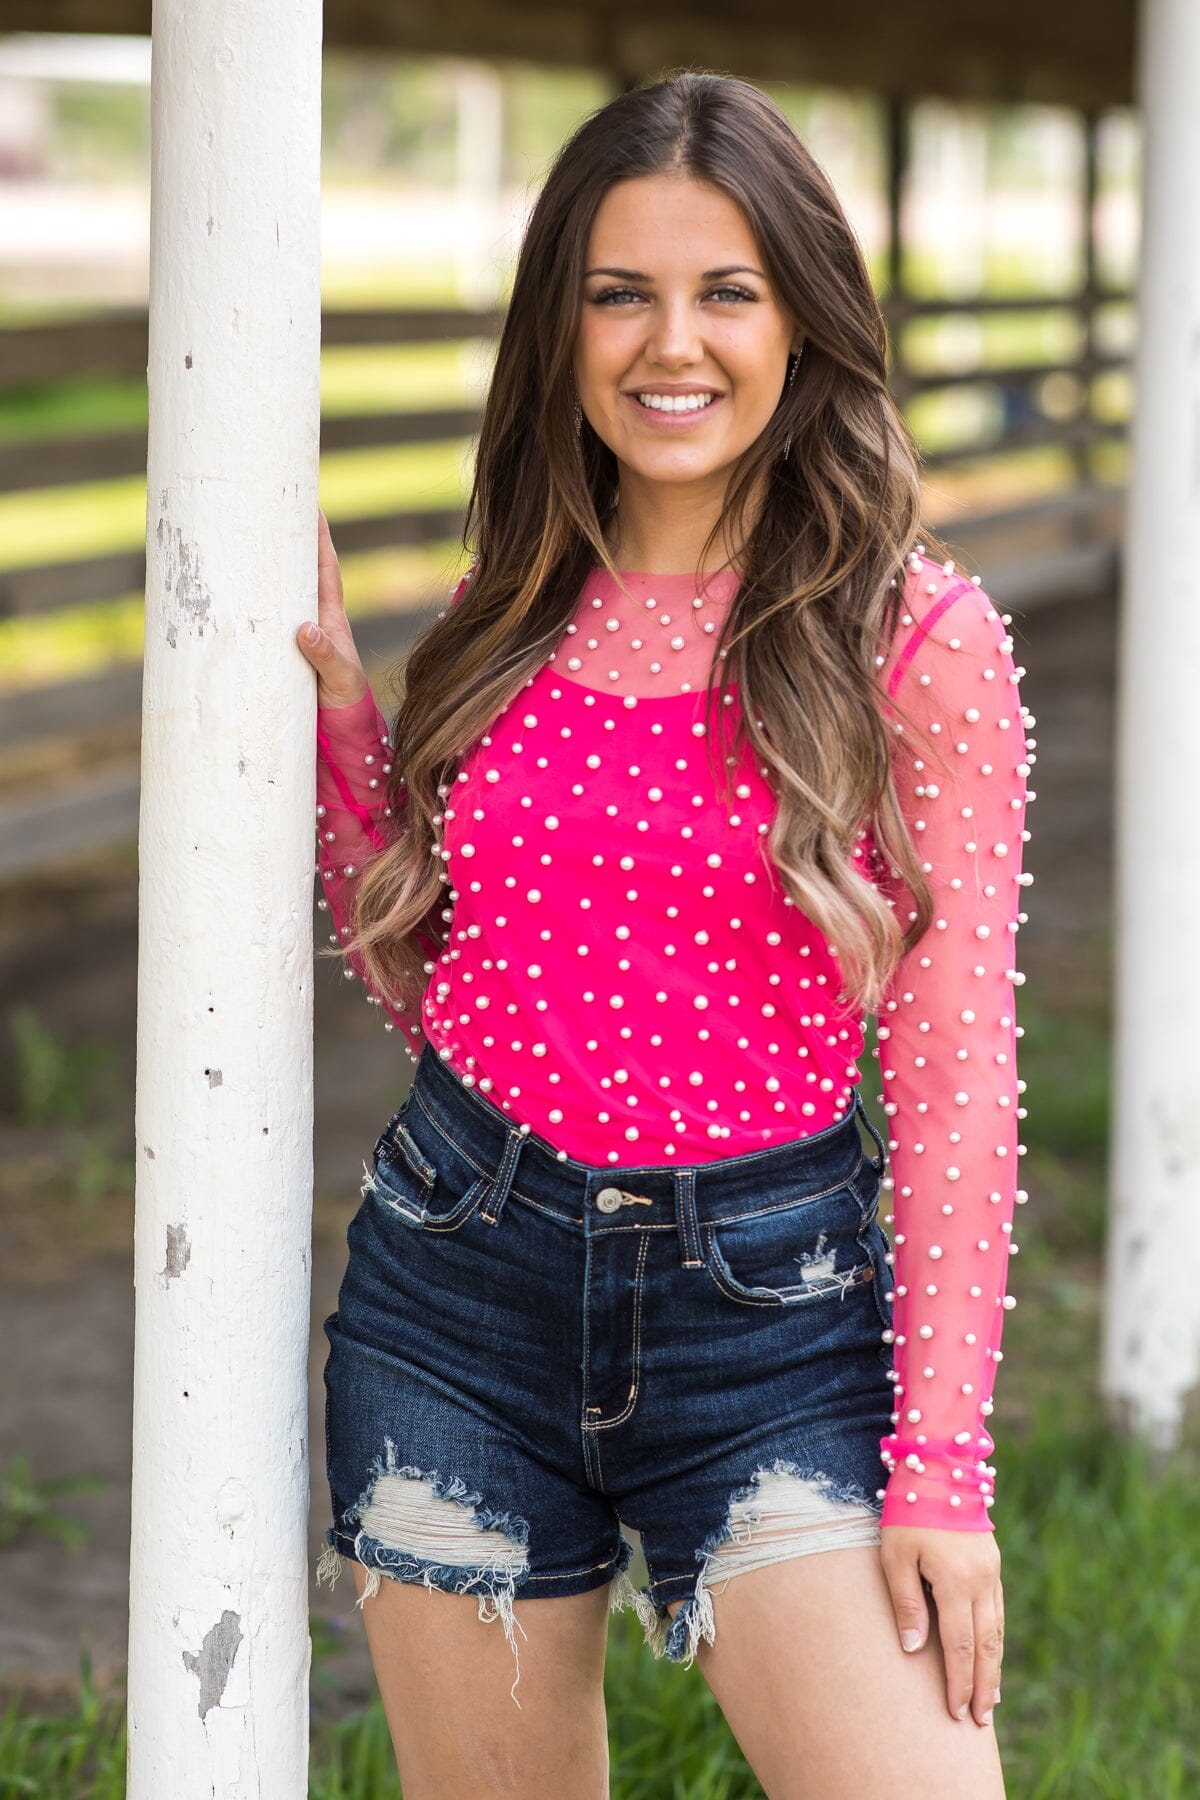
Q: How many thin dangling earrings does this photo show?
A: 2